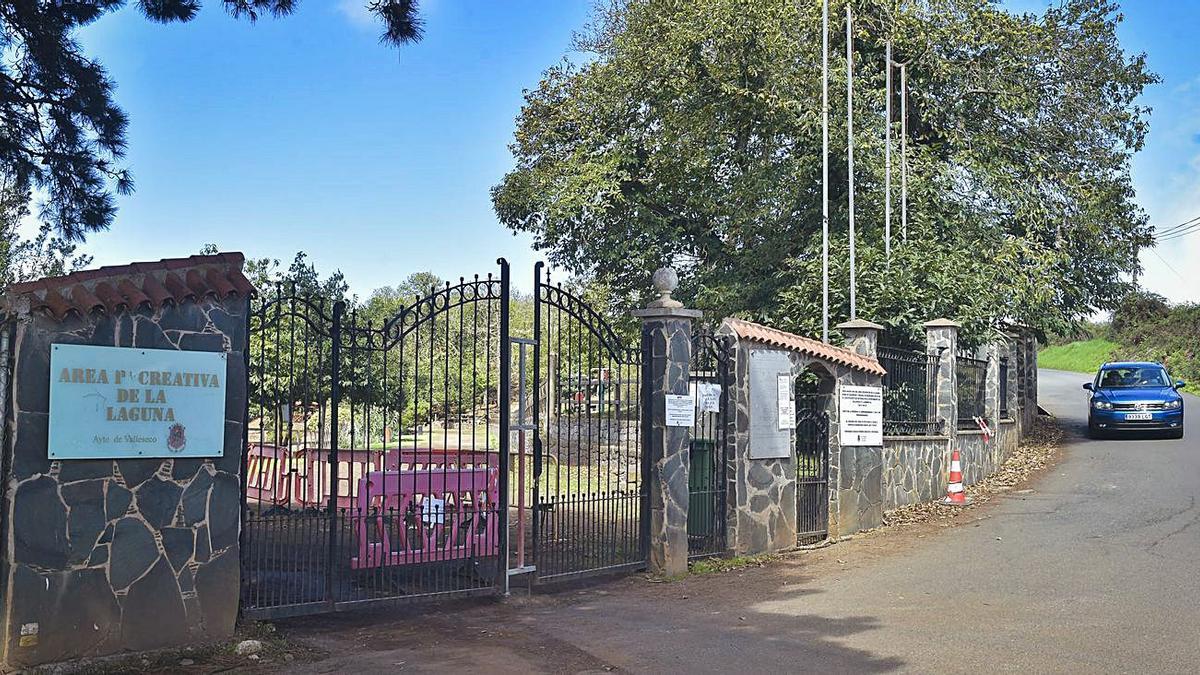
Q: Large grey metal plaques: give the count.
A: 1